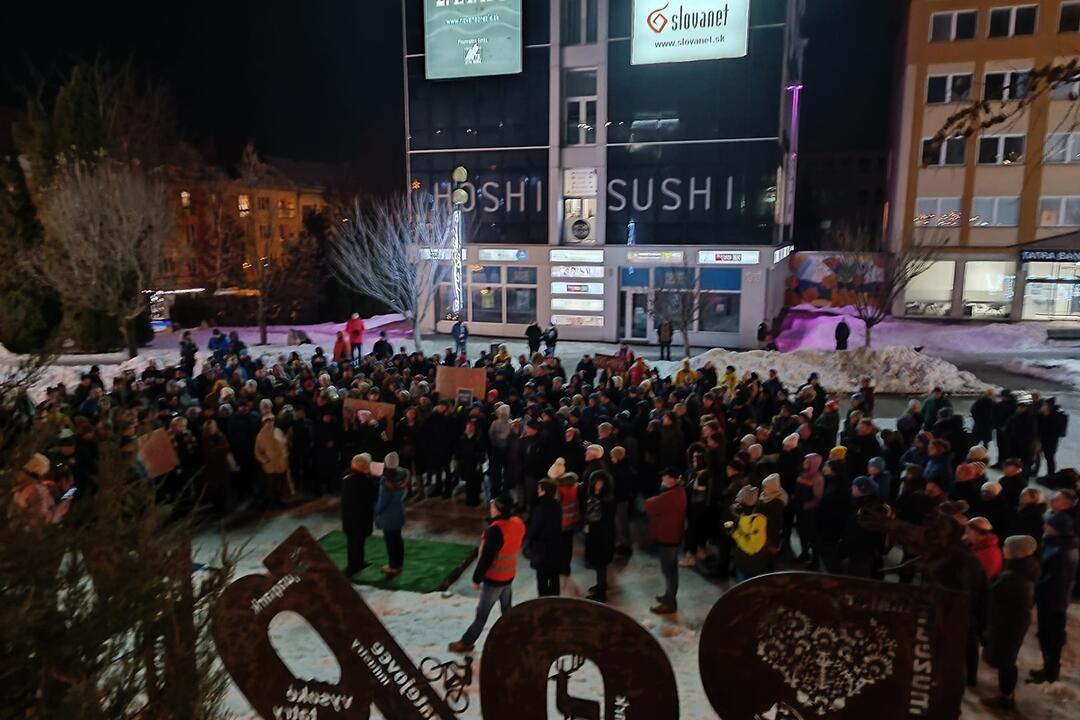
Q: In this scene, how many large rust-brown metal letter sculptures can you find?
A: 3